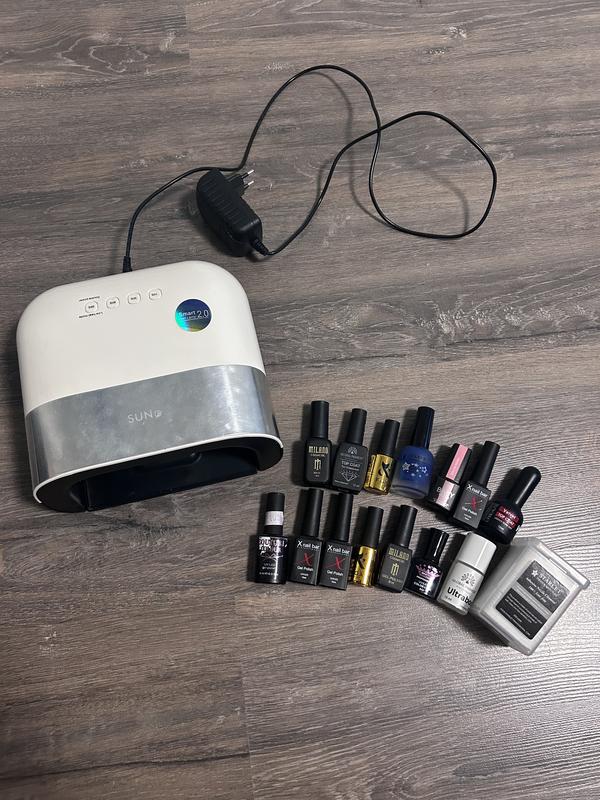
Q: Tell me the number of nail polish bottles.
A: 14